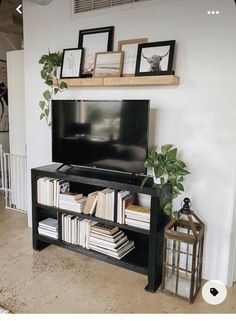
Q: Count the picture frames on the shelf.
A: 5